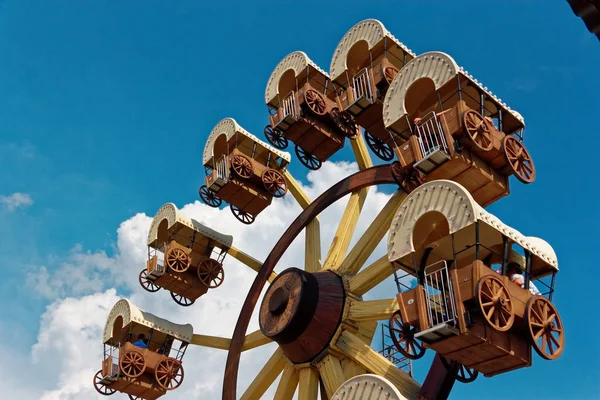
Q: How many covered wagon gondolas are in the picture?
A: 8